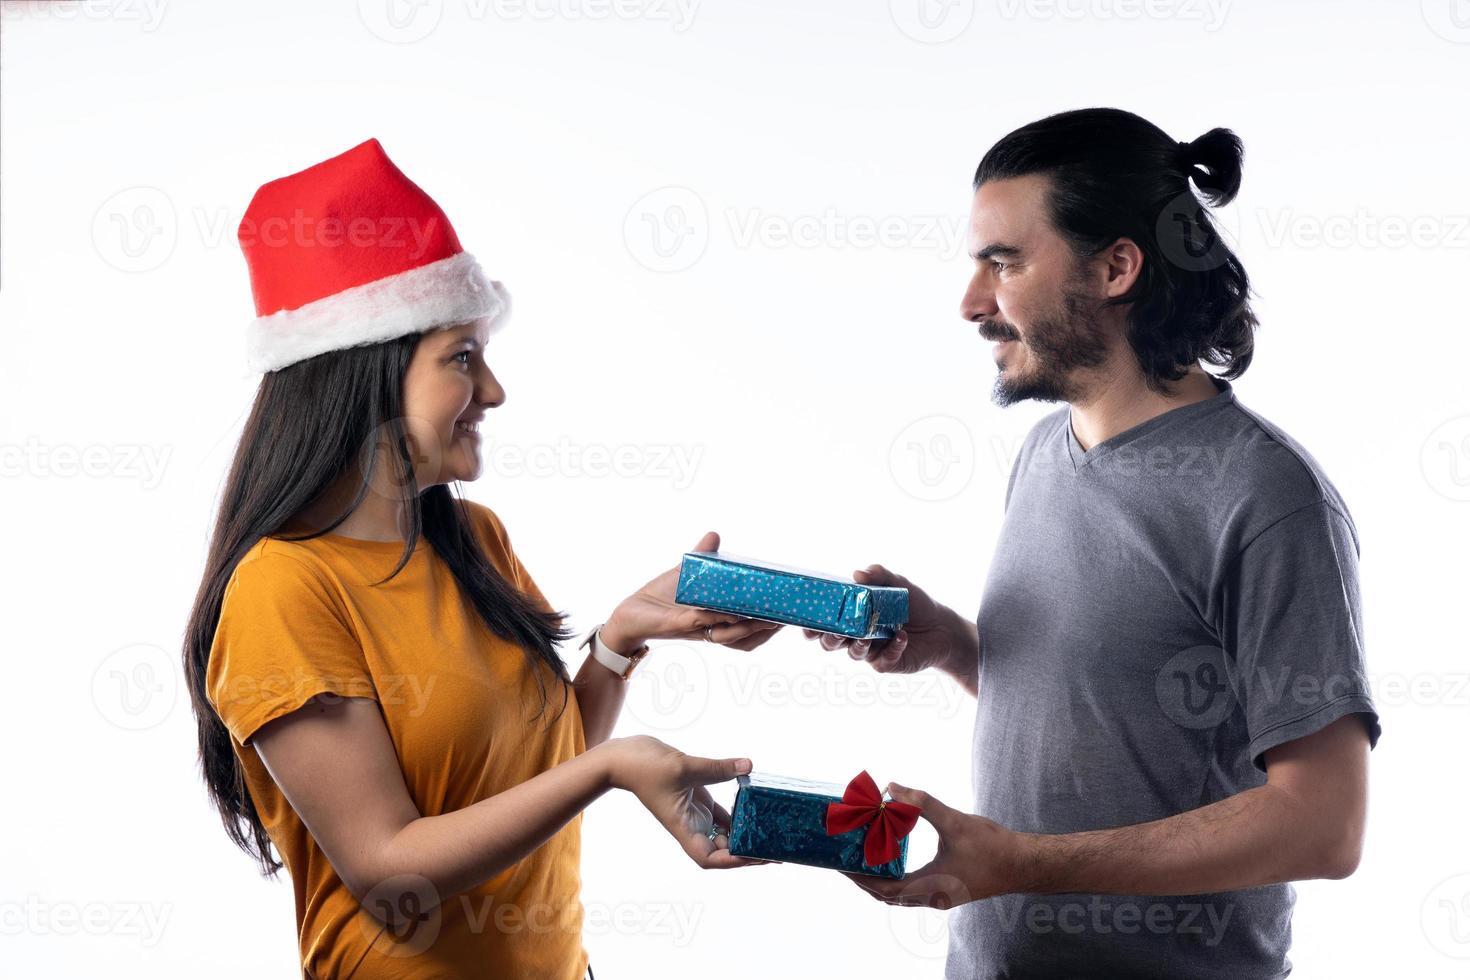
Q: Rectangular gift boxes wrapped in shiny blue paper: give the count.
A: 2